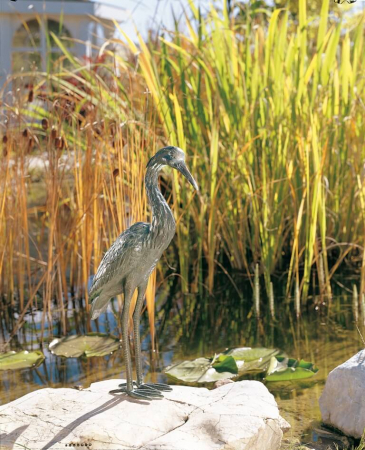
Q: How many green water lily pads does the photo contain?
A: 5